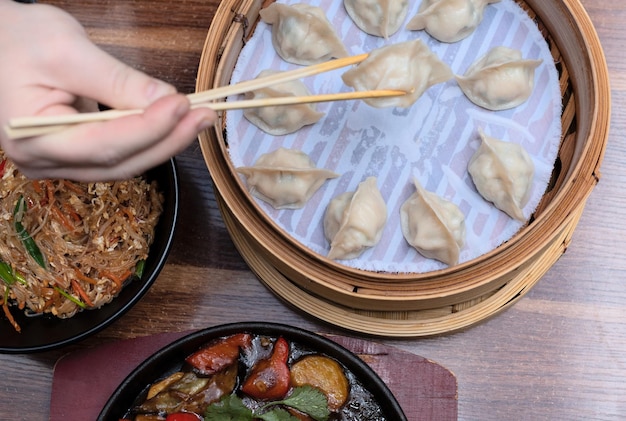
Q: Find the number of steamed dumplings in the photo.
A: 10